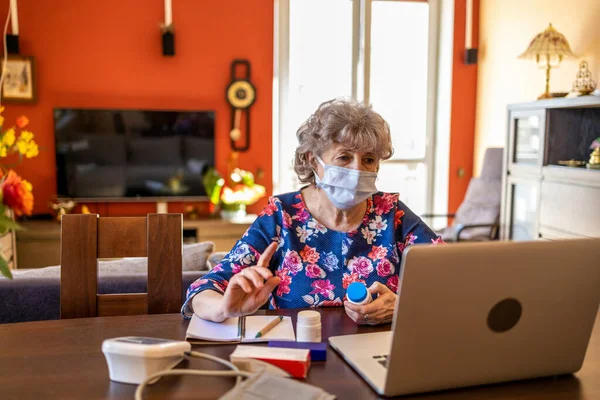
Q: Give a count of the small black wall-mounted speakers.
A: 3